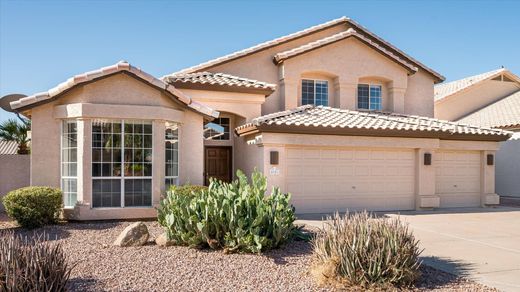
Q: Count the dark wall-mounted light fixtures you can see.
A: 3